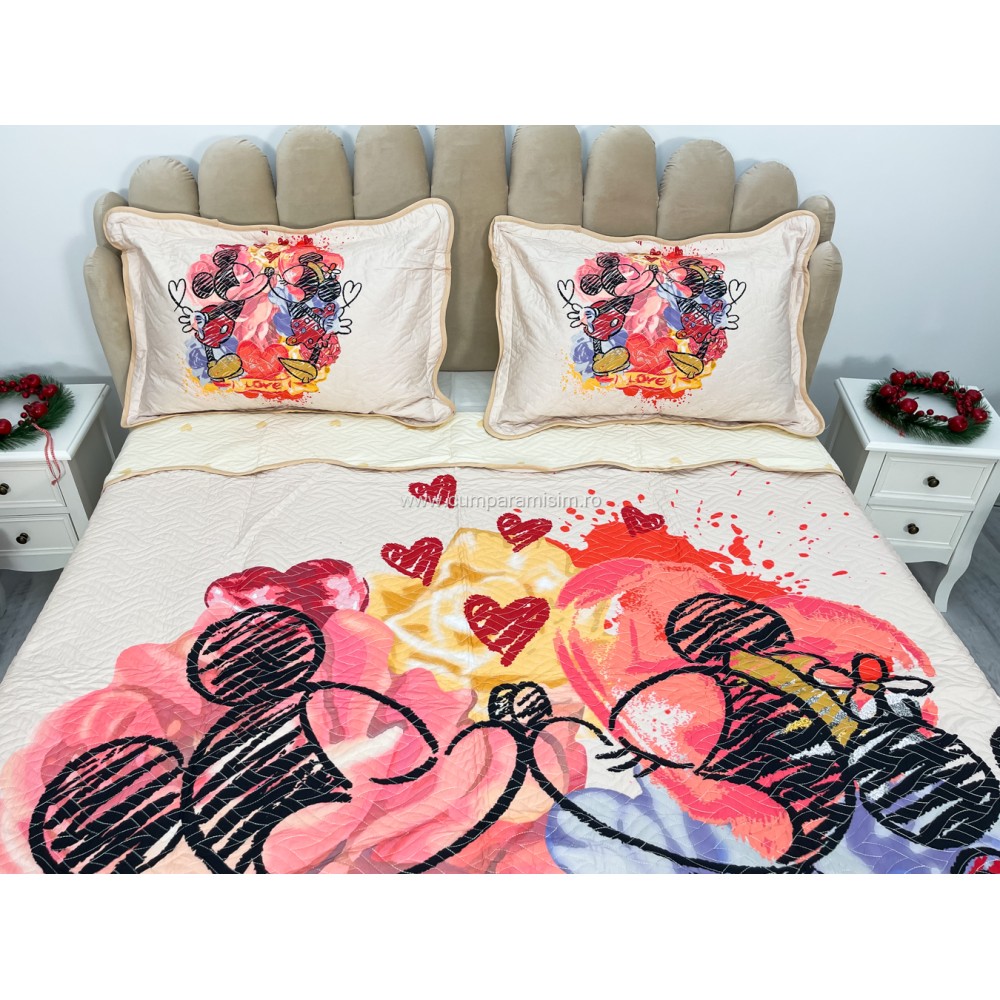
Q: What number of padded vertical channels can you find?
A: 13